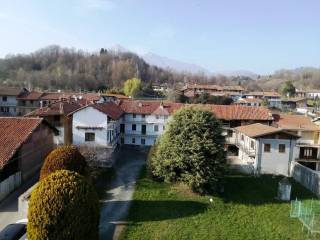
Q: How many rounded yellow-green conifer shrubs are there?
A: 2